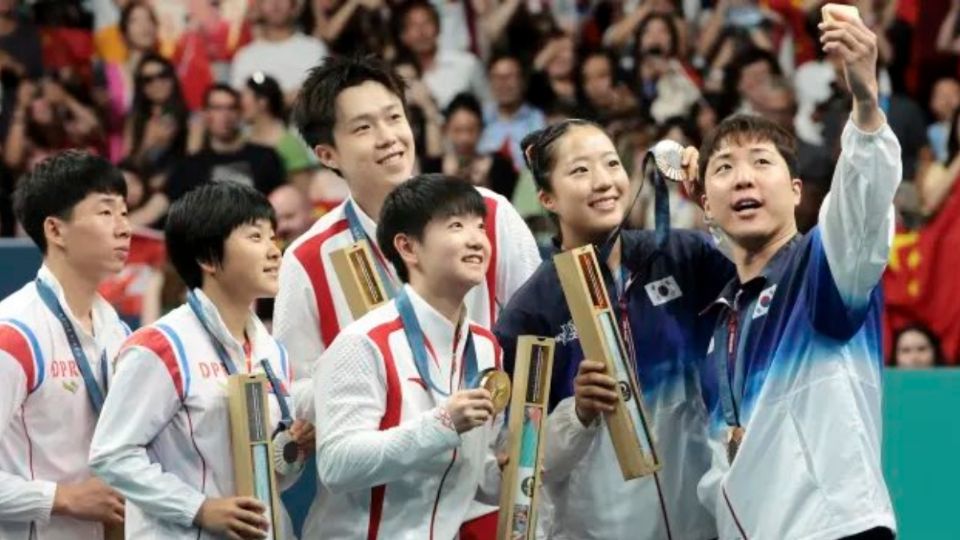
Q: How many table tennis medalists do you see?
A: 6